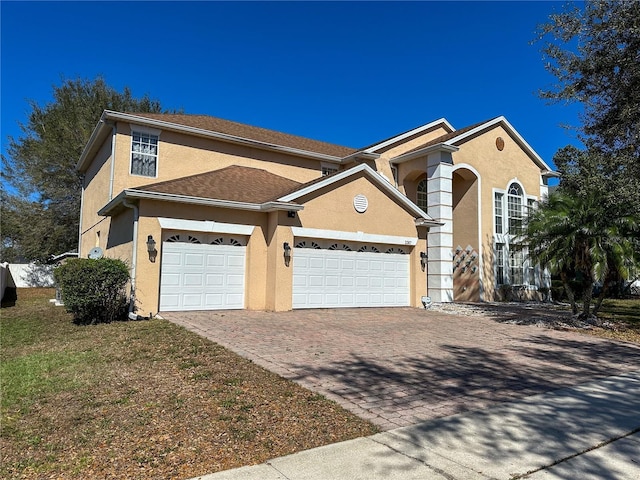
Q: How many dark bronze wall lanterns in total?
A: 3